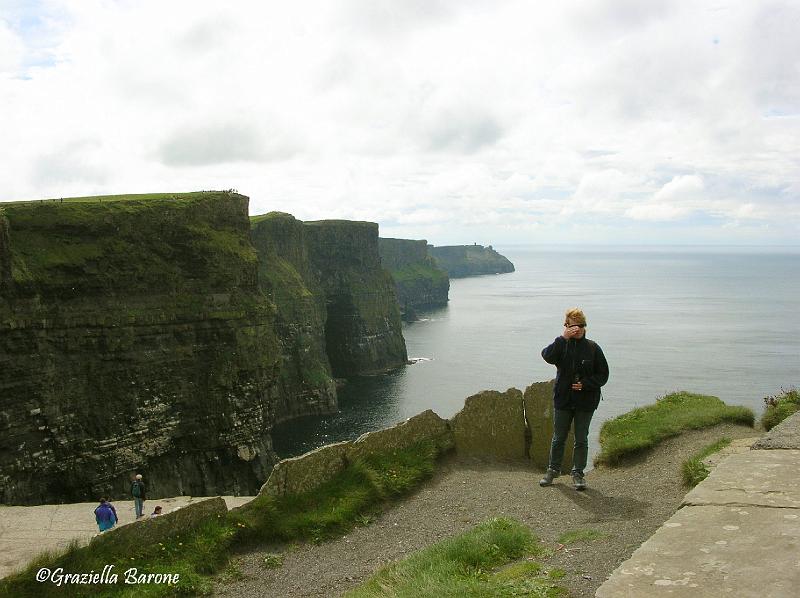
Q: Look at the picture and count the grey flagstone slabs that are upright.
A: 5